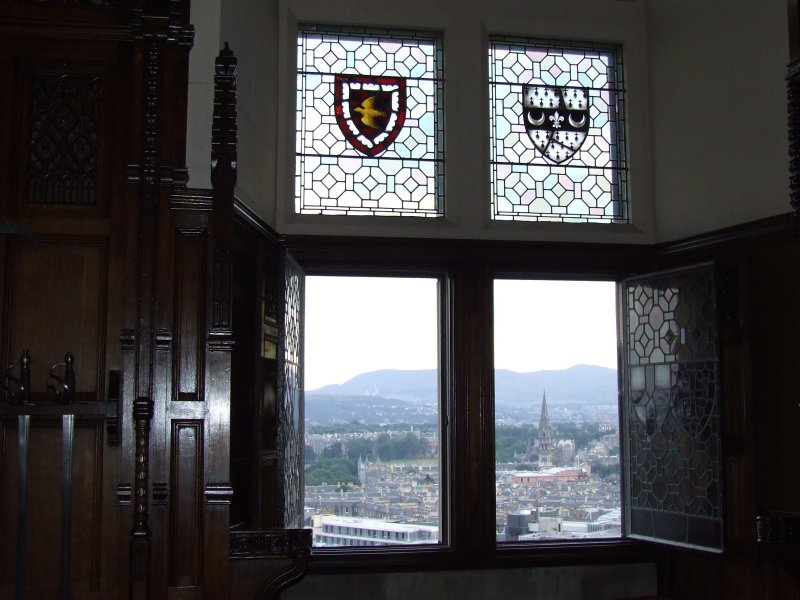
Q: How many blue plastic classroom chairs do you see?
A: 0